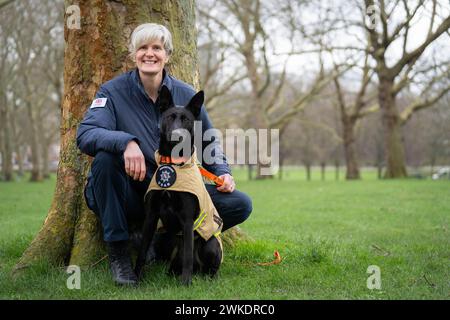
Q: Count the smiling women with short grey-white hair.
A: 1